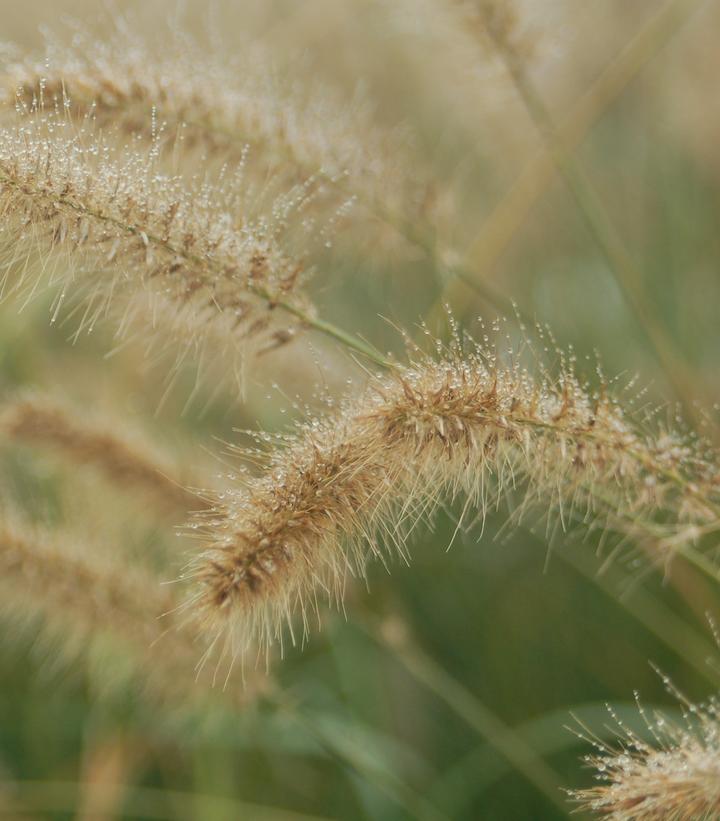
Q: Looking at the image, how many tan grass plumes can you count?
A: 7